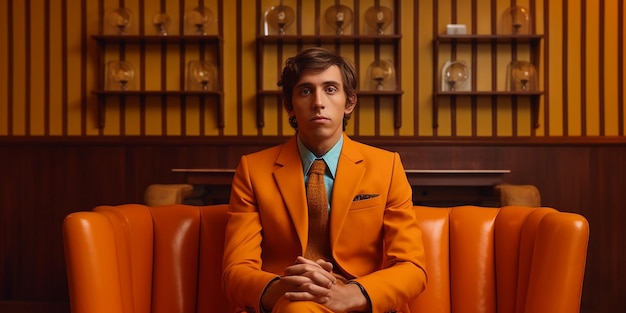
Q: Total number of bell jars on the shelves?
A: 12